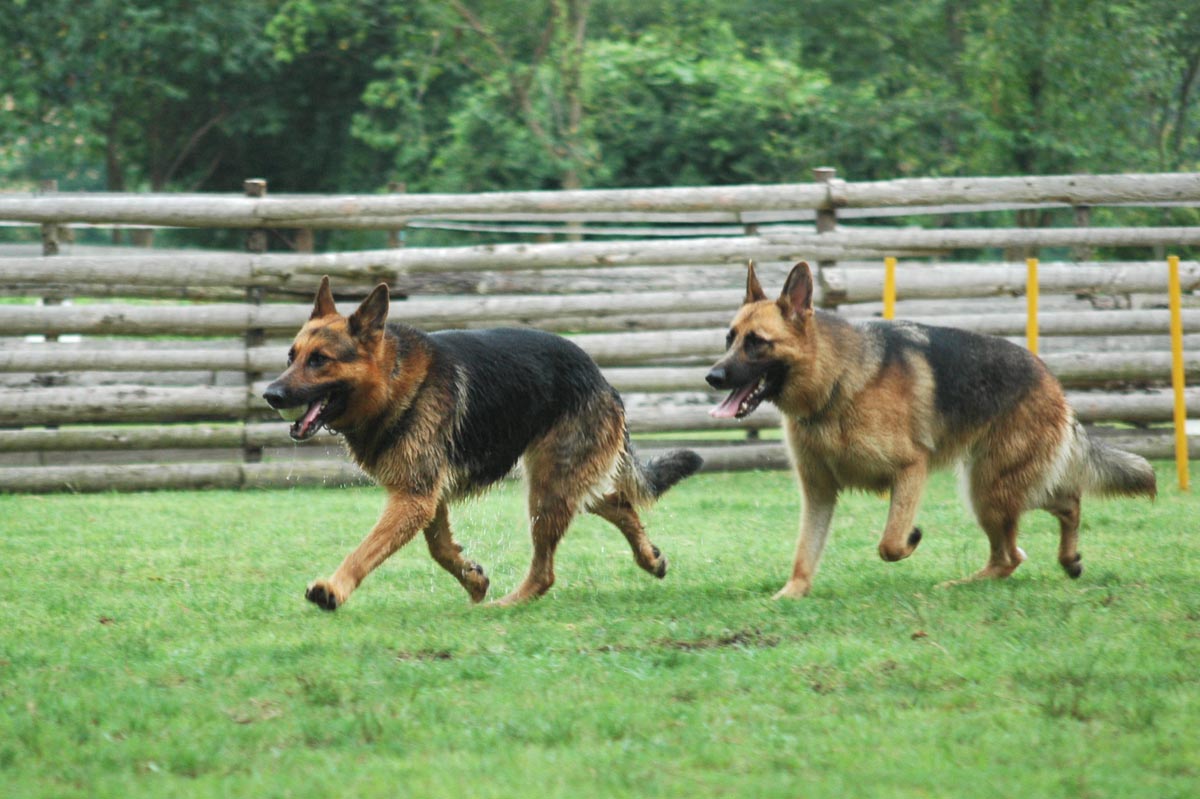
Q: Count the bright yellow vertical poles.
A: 3